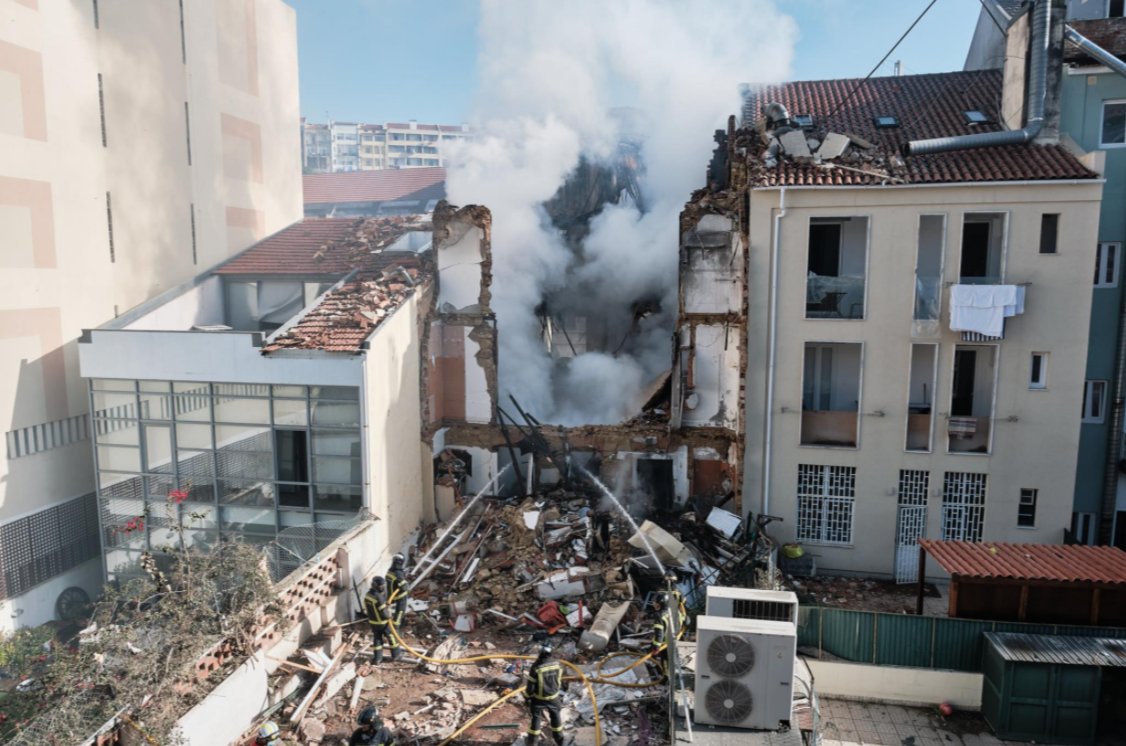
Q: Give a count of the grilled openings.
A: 3